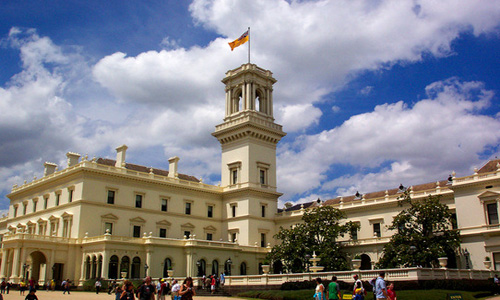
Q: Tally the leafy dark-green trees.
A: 2